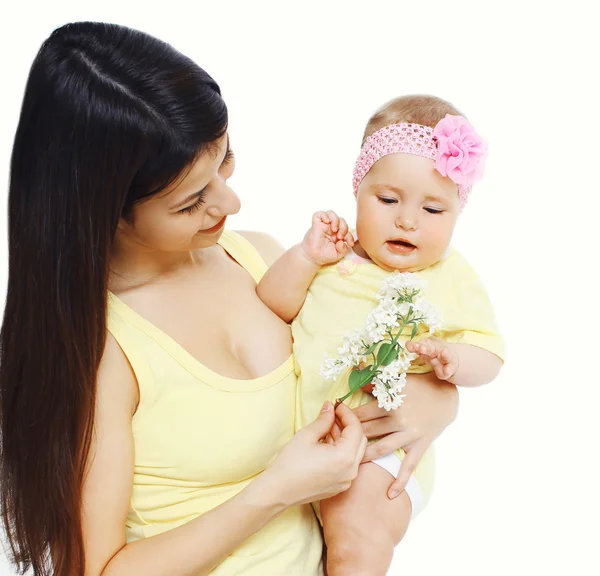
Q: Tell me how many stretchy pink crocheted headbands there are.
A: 1